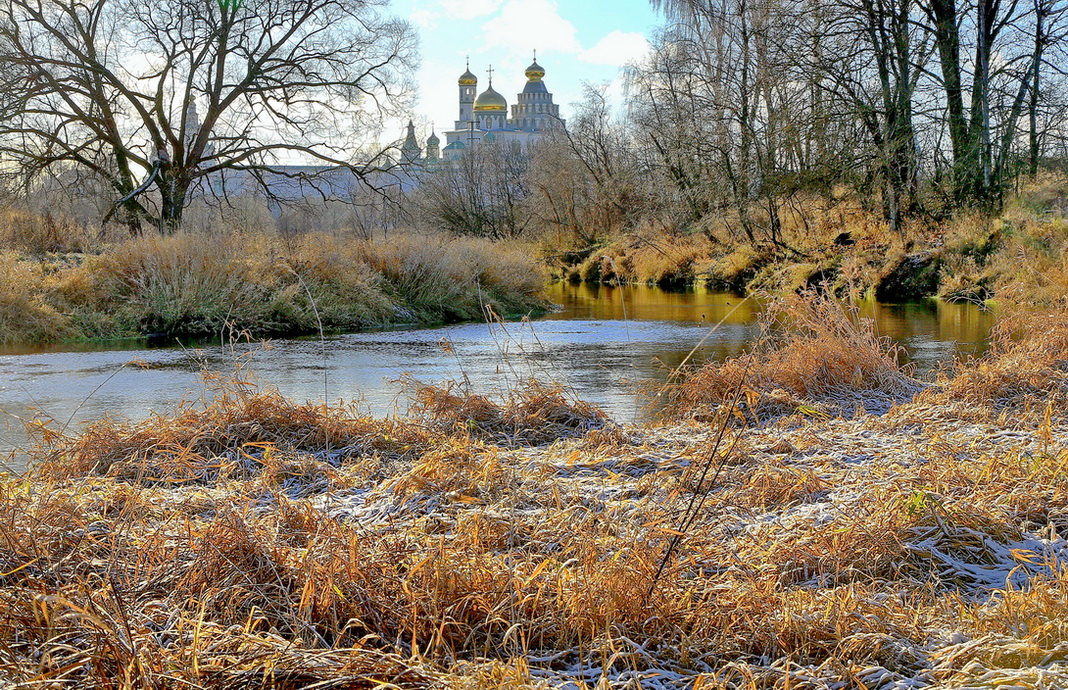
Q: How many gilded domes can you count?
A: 3